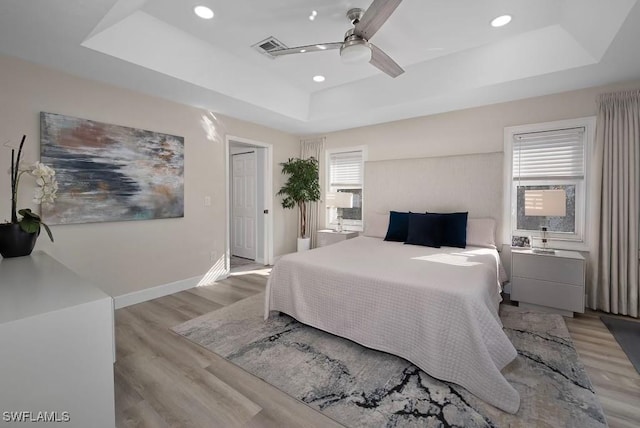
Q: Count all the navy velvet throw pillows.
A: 3